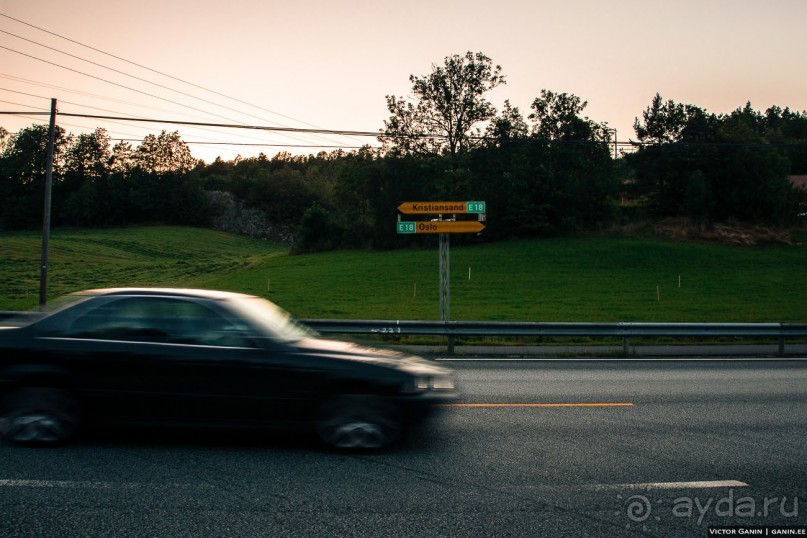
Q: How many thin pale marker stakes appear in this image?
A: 5